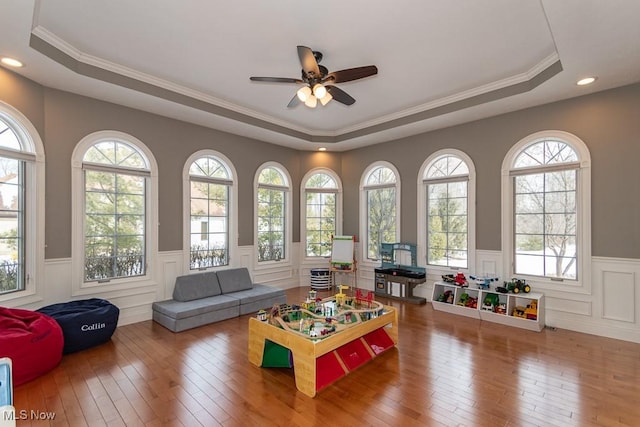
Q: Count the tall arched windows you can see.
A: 8